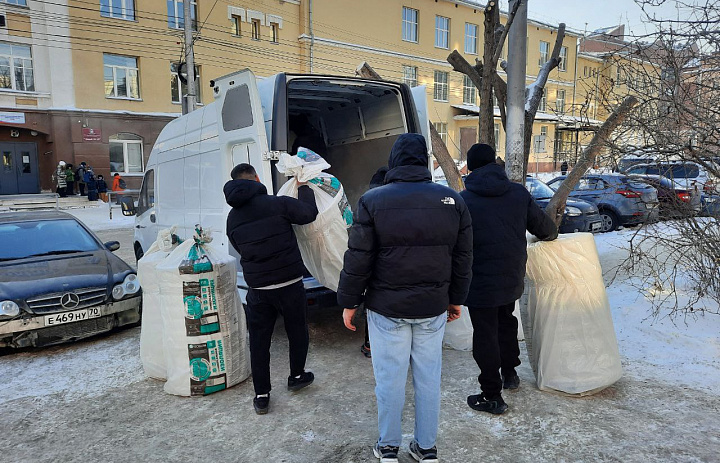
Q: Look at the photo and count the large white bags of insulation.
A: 5